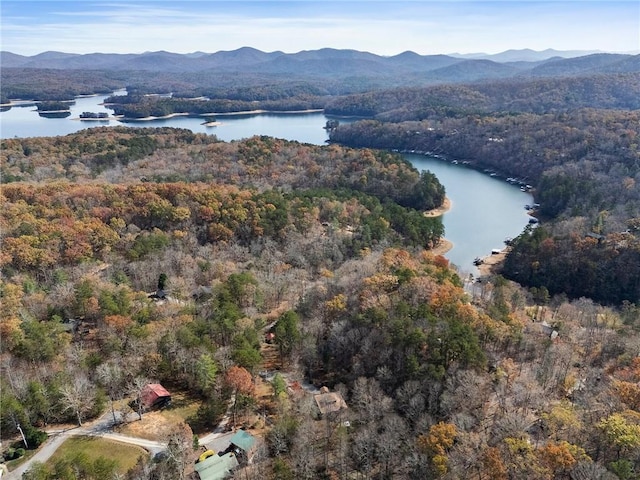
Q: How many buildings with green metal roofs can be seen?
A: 2